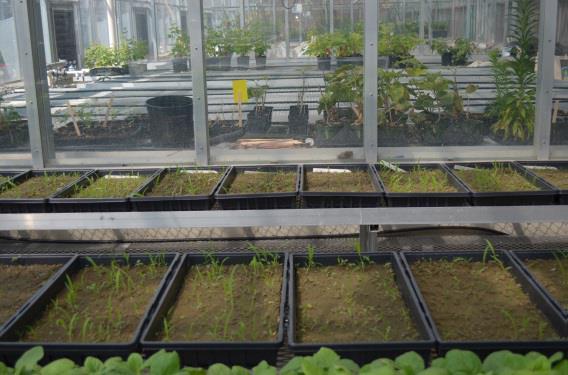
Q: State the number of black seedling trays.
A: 15